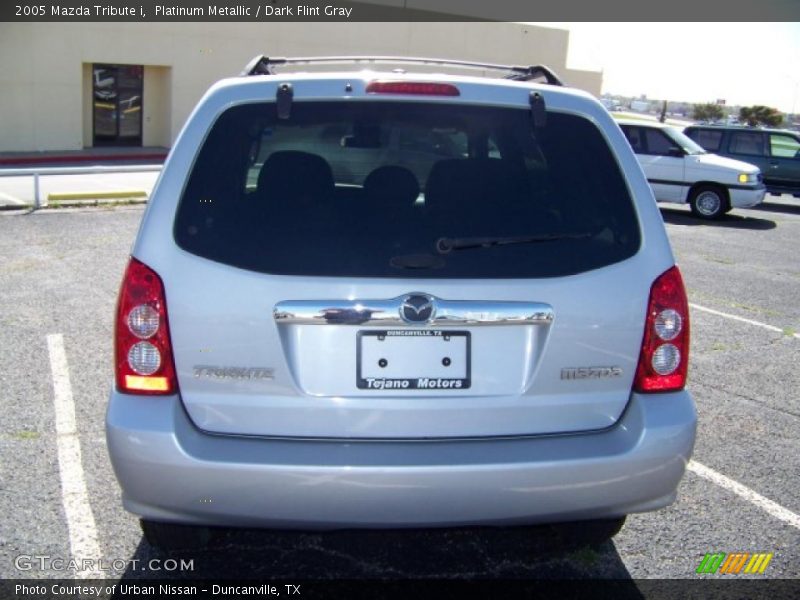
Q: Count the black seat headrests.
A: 3